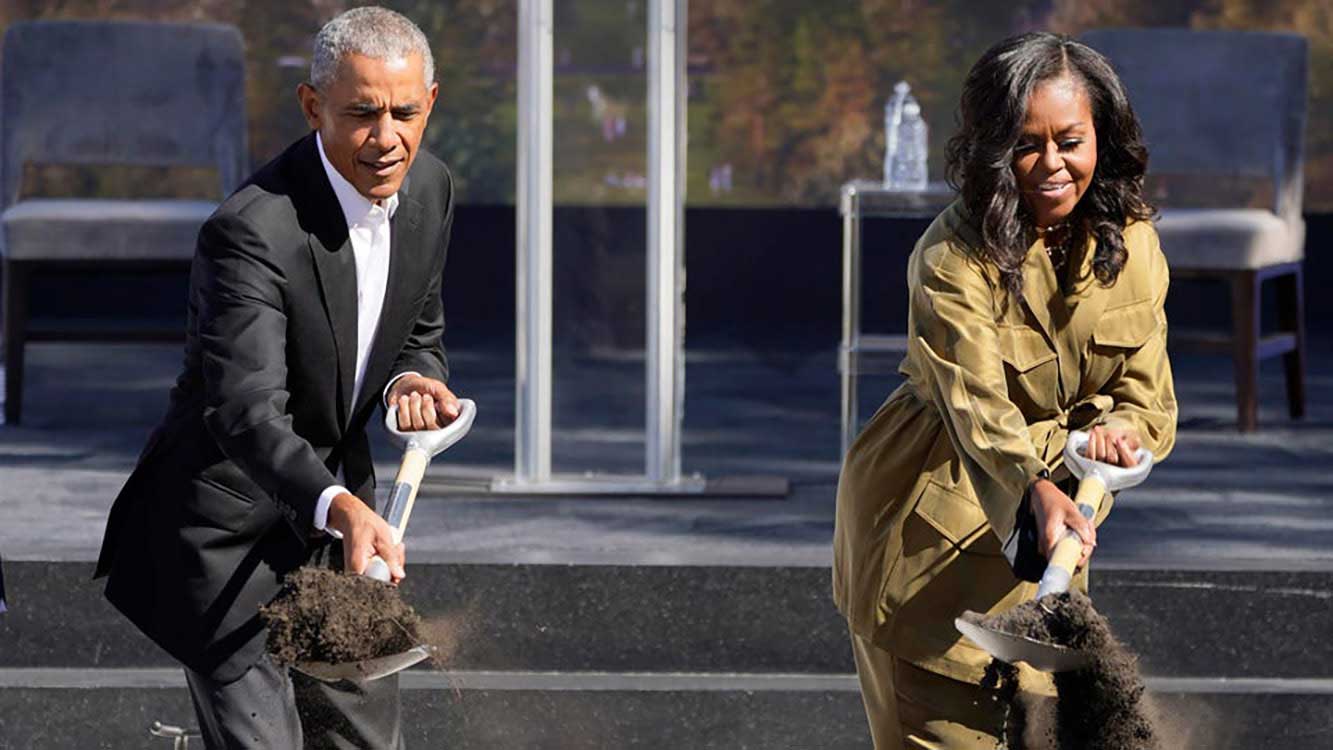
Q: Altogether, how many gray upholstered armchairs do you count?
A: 2